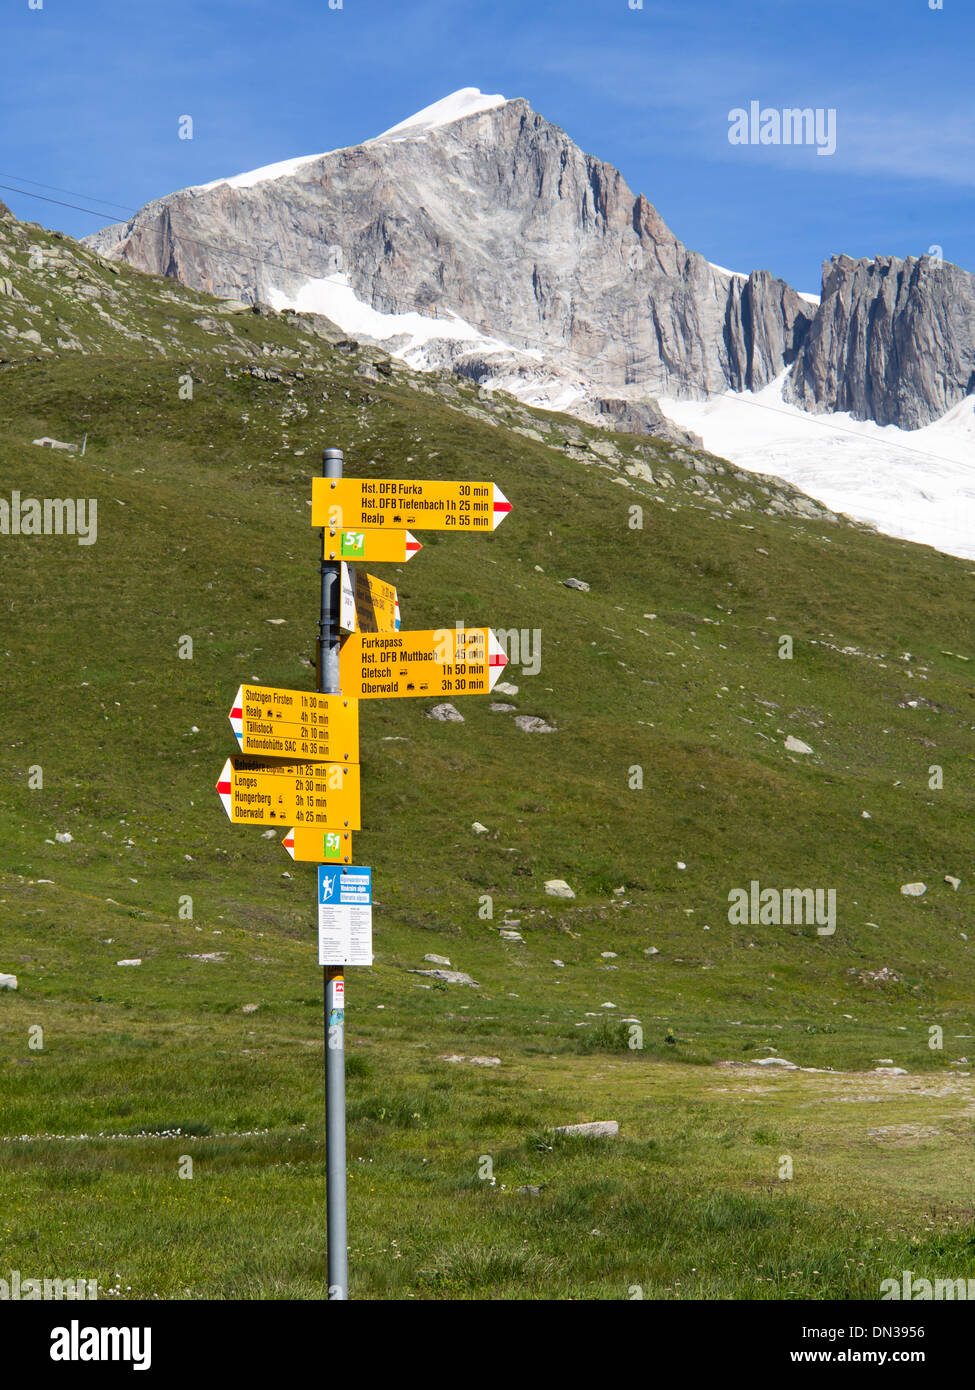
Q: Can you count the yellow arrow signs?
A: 7